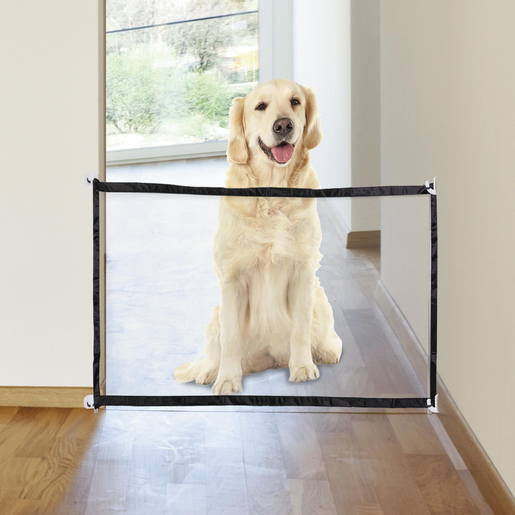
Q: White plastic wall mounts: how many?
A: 4